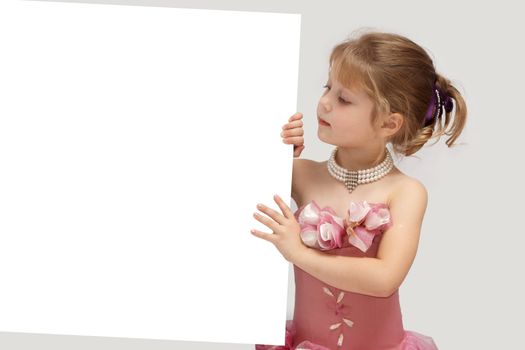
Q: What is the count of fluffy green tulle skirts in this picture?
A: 0